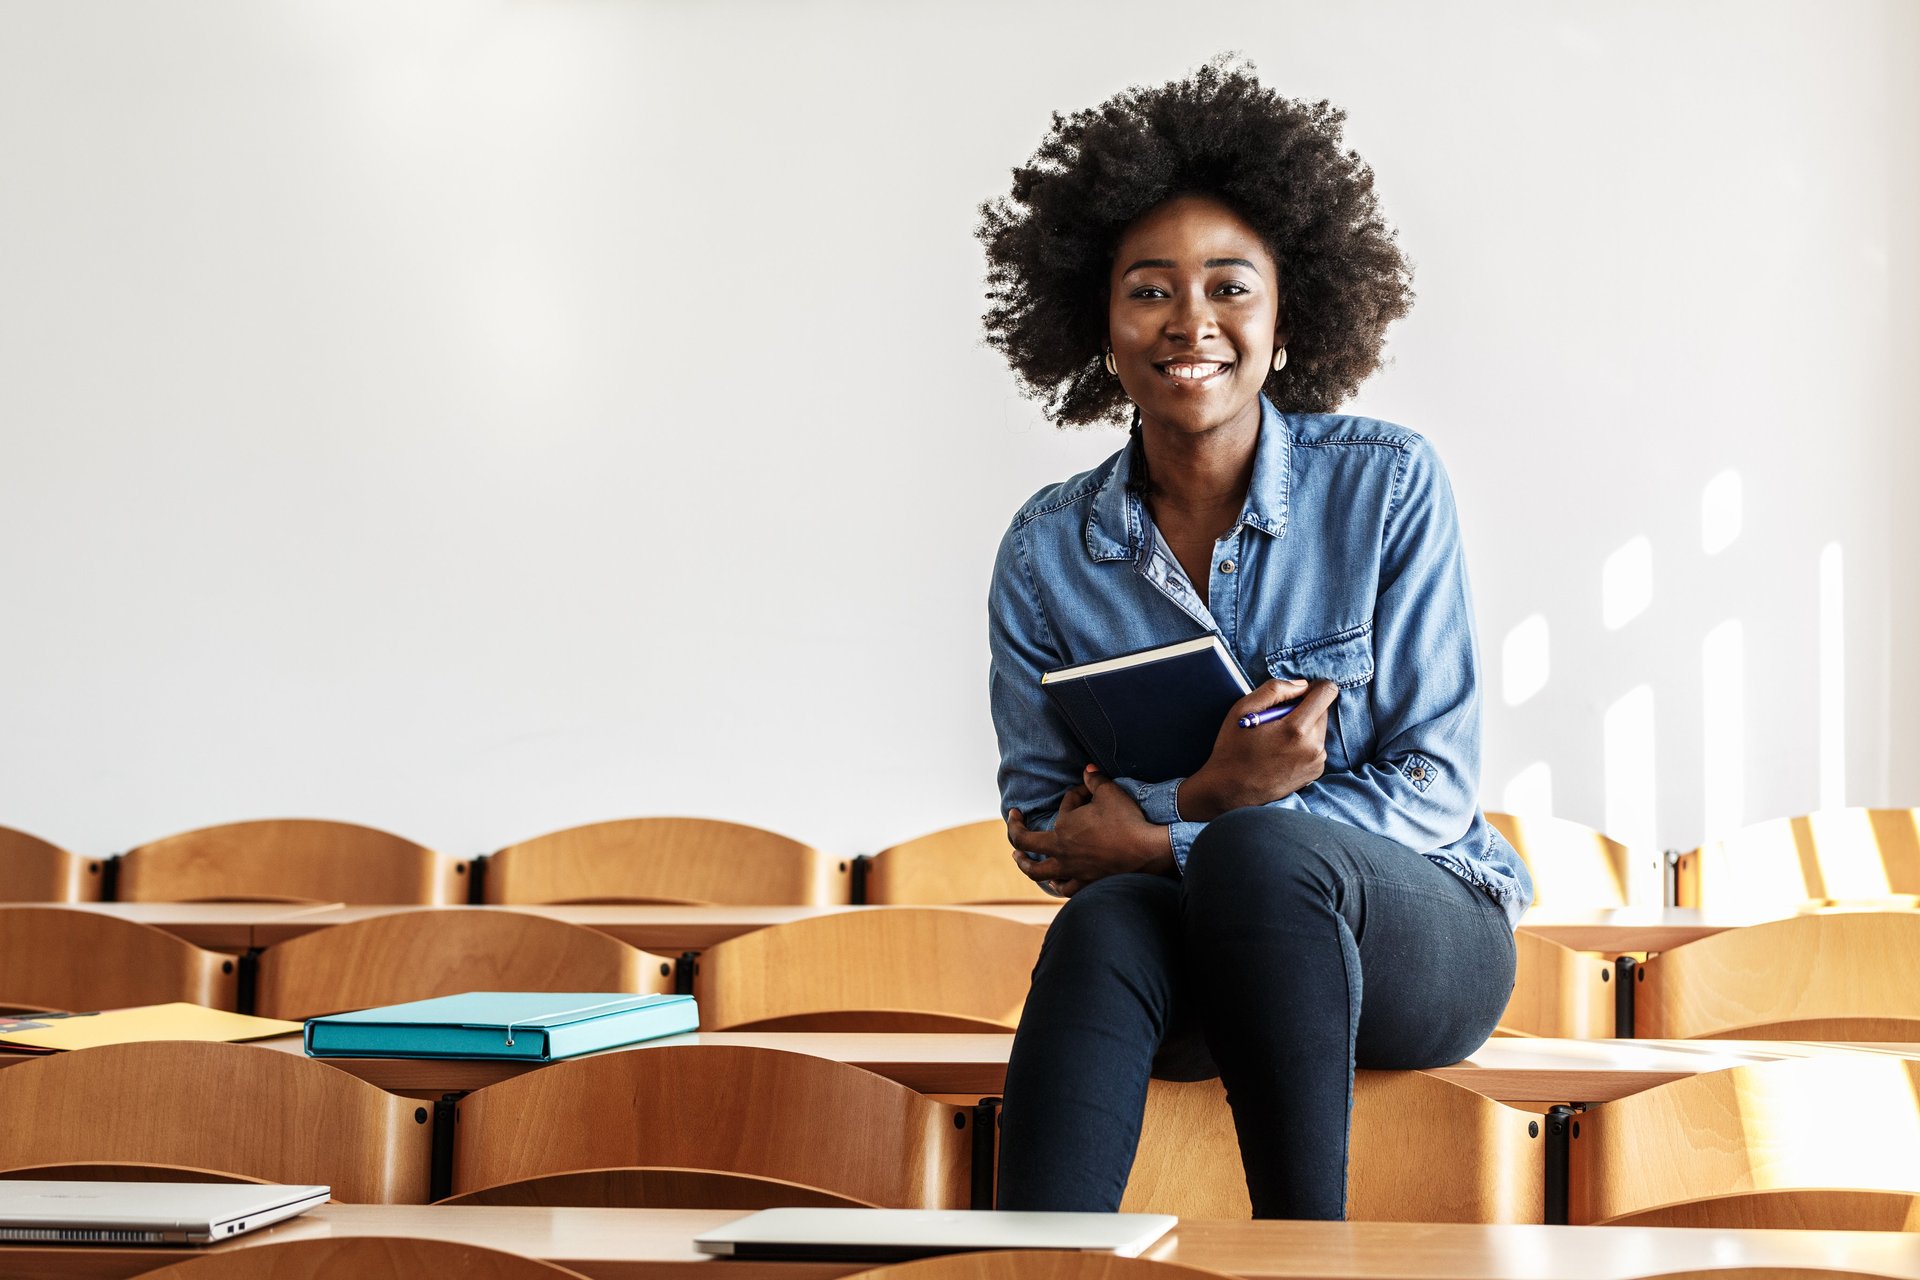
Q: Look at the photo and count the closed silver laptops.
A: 2